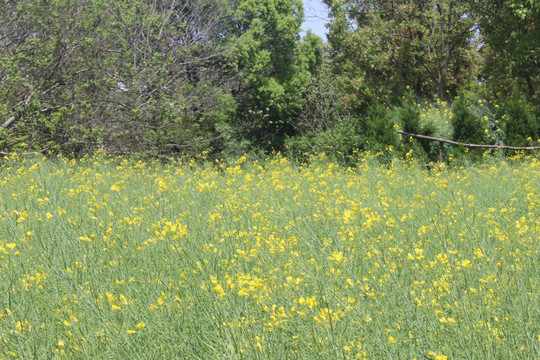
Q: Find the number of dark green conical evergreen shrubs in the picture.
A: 4